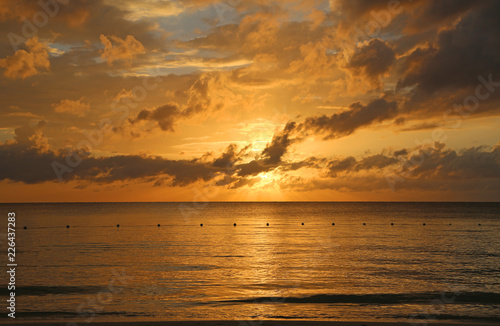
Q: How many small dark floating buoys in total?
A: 14